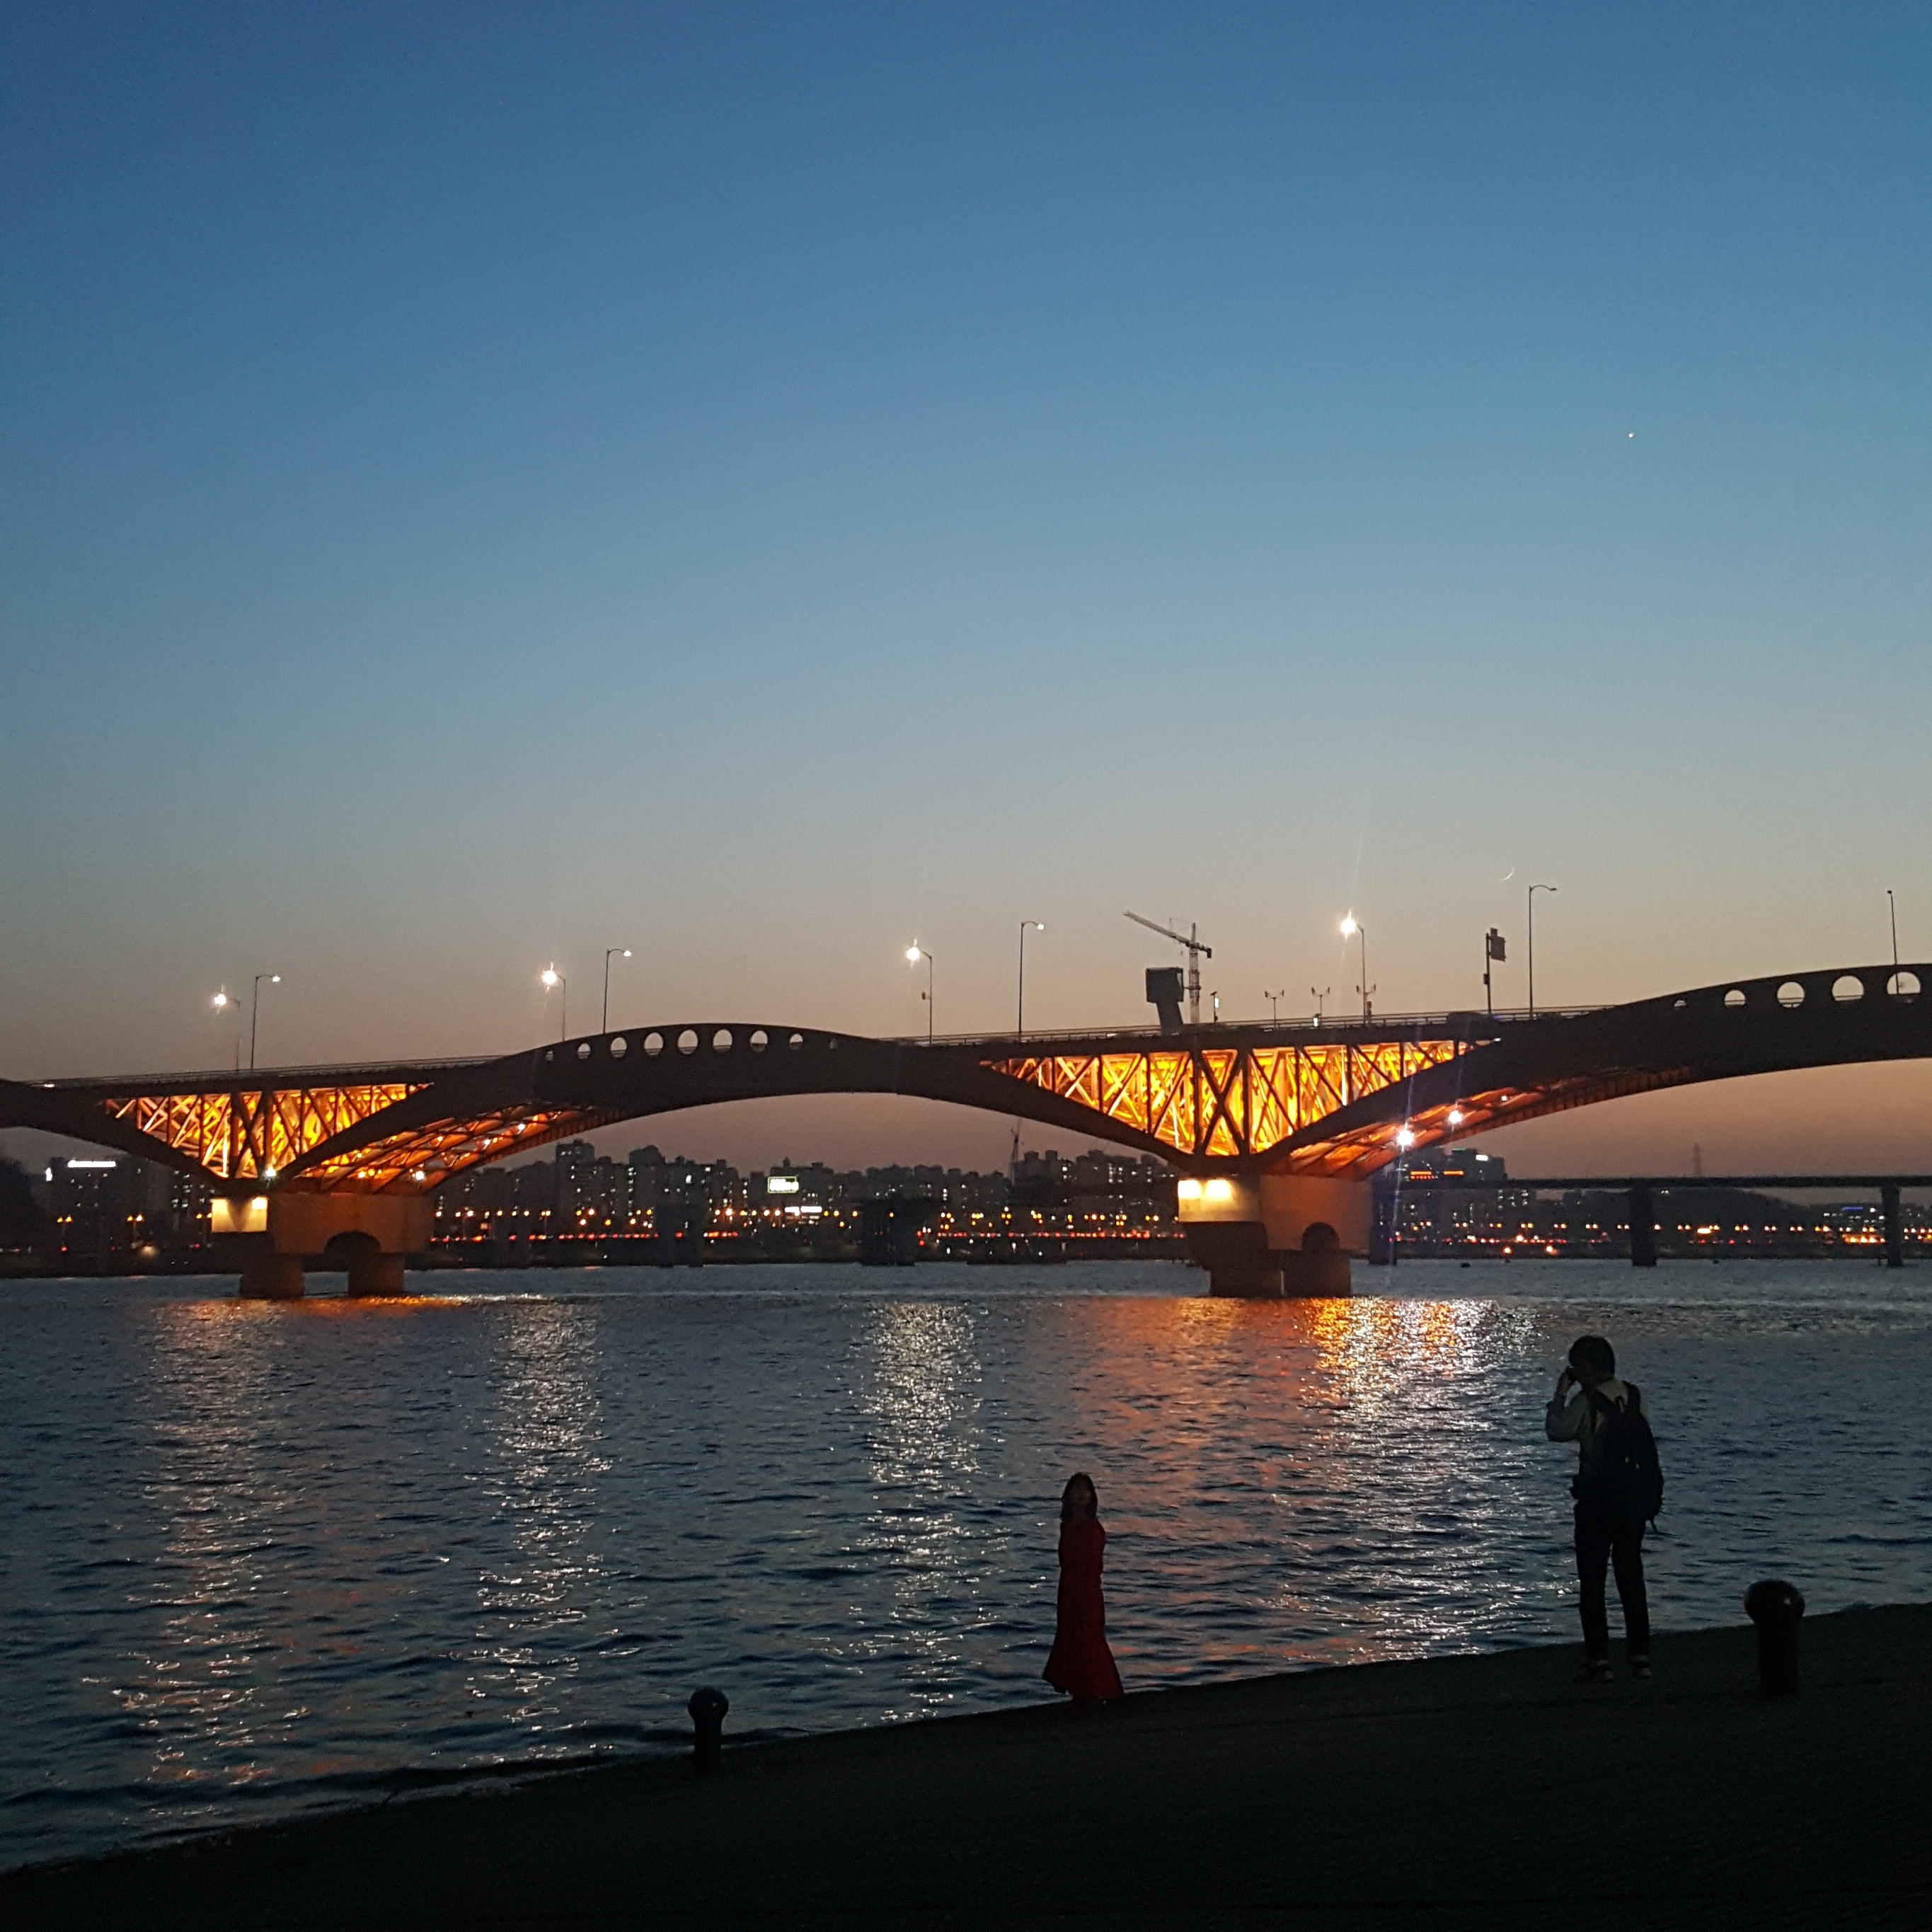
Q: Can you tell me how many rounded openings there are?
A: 14